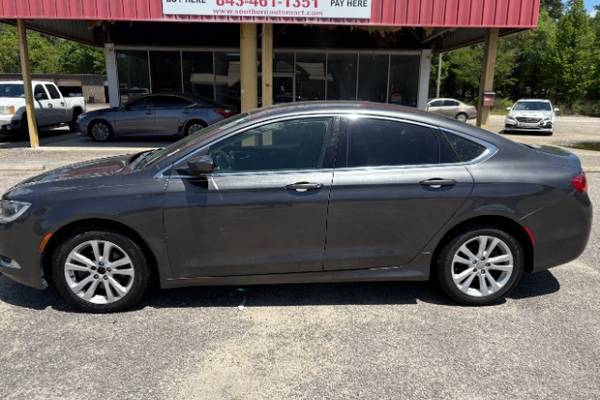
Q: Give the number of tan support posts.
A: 4